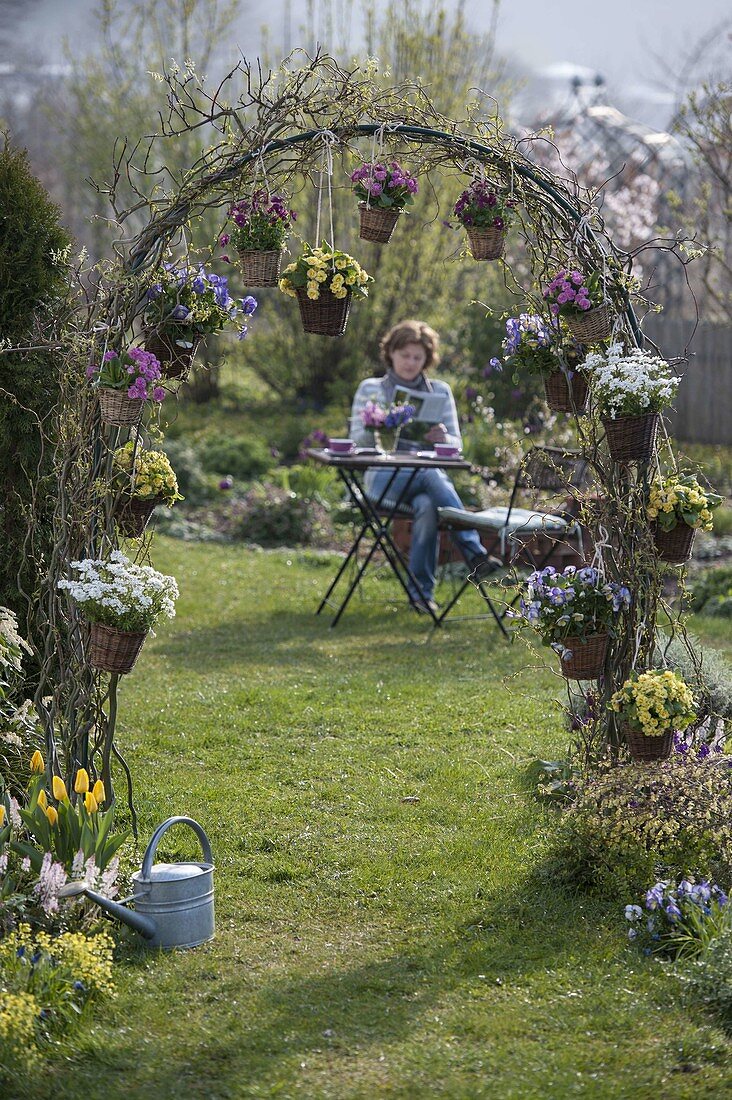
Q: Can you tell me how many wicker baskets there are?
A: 14